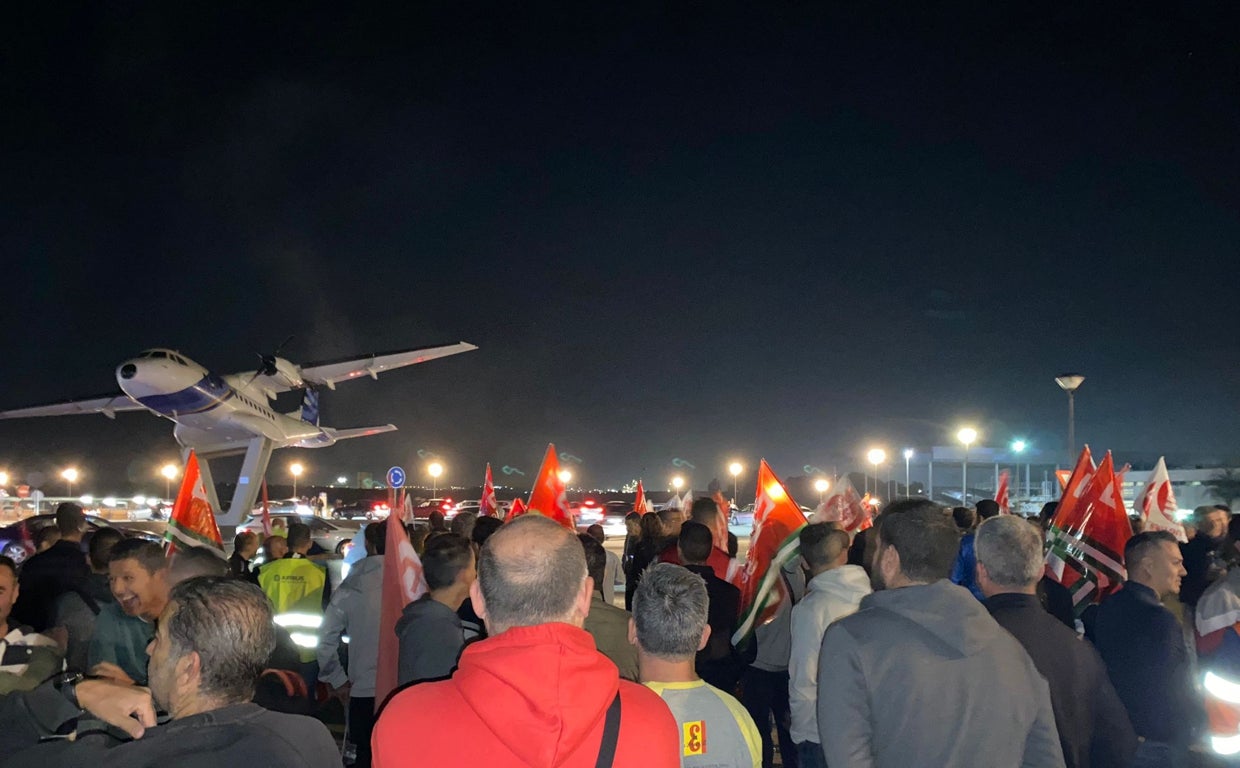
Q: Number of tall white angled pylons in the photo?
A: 2